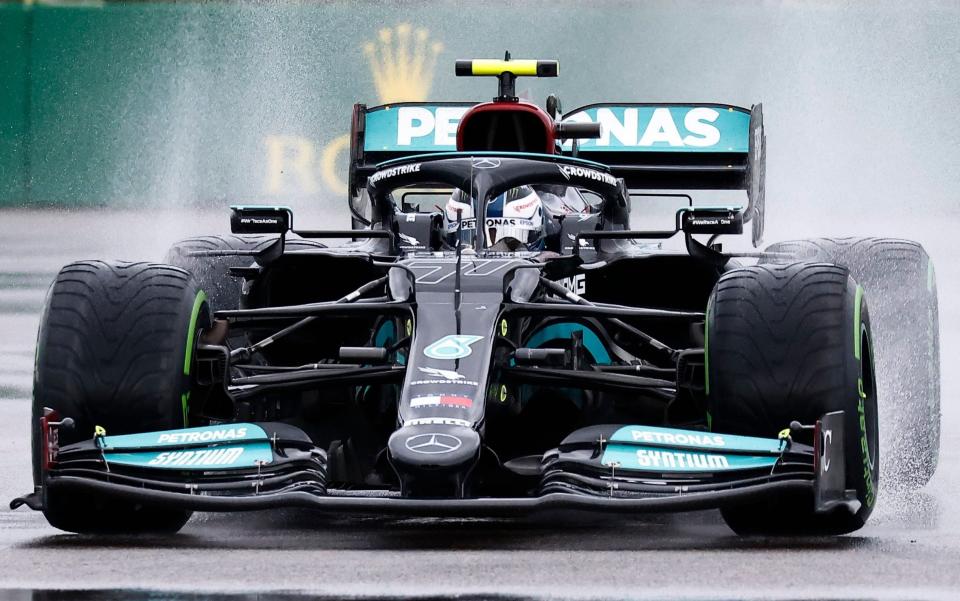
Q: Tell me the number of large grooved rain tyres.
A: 4